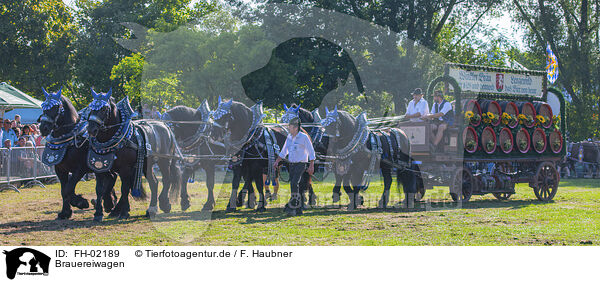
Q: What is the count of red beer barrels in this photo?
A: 11